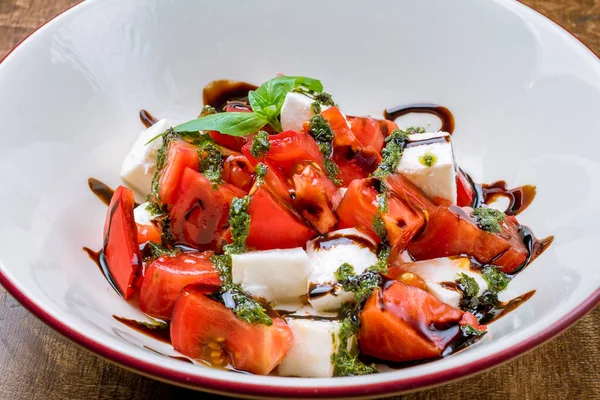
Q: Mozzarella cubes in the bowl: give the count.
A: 8